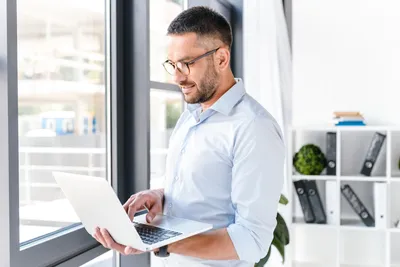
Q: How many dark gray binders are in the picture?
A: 5